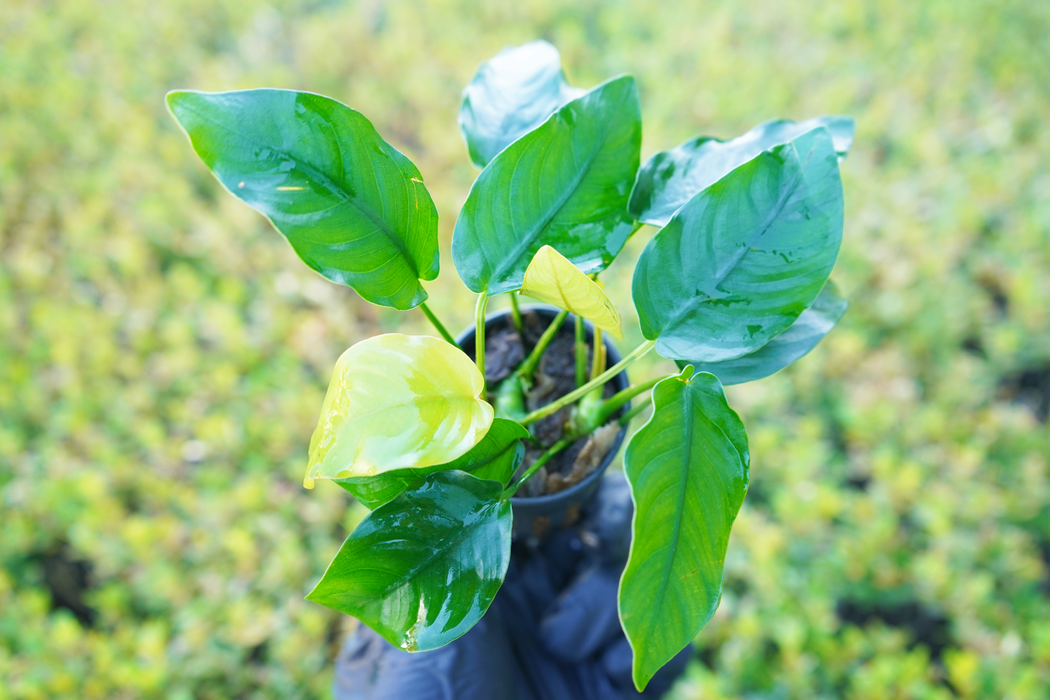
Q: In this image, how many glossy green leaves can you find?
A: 9